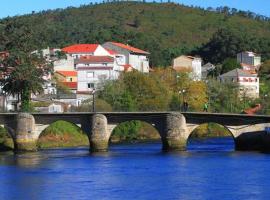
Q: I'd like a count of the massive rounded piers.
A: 3